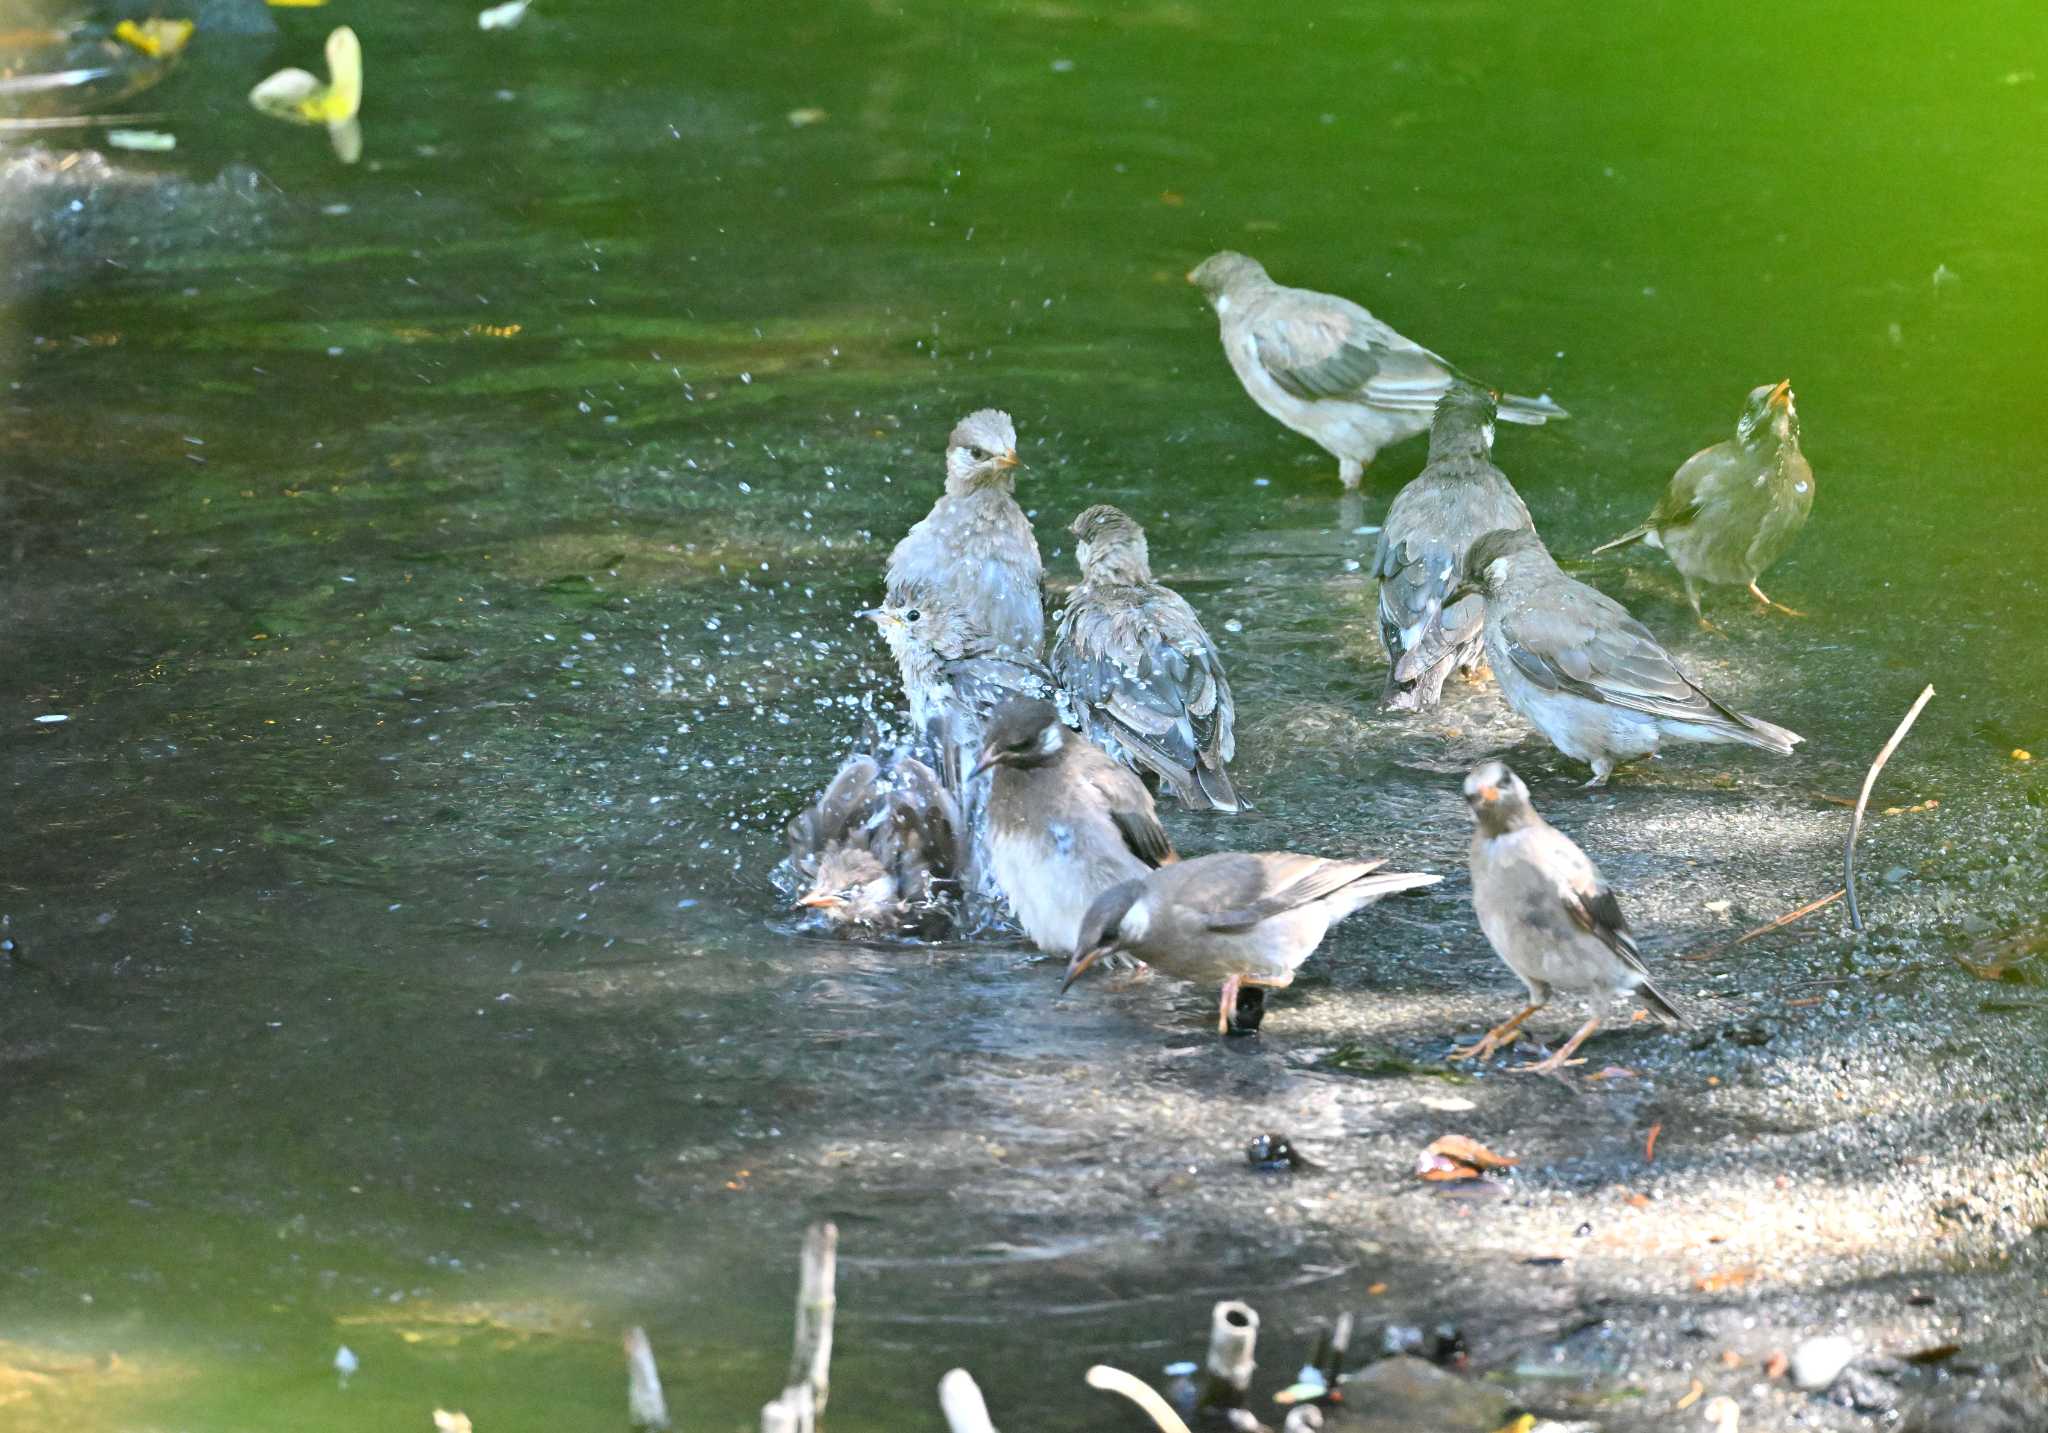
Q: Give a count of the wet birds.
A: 11